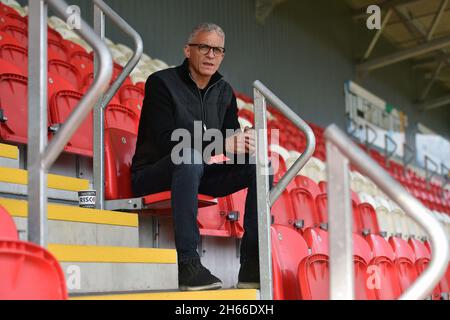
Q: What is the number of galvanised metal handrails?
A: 4